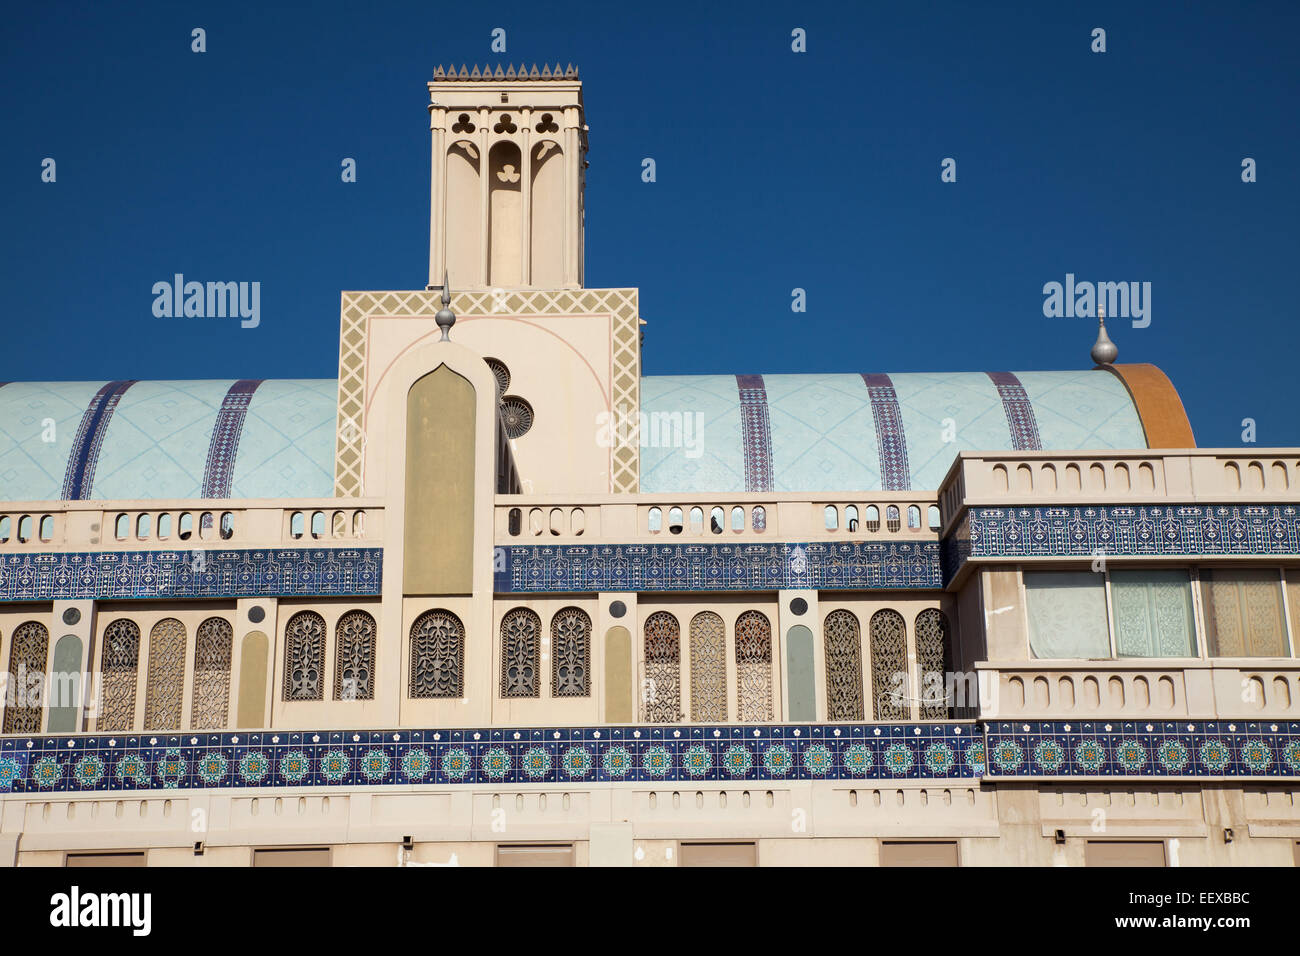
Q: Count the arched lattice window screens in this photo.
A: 15